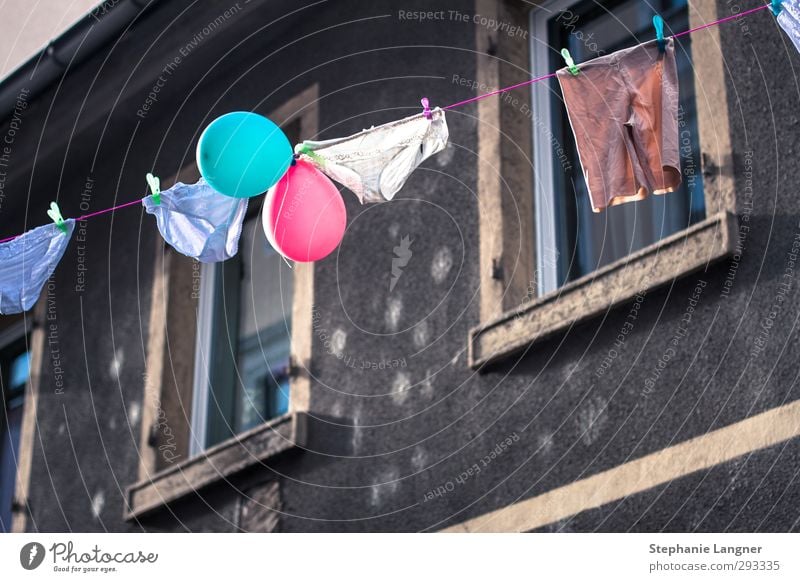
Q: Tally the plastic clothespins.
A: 7